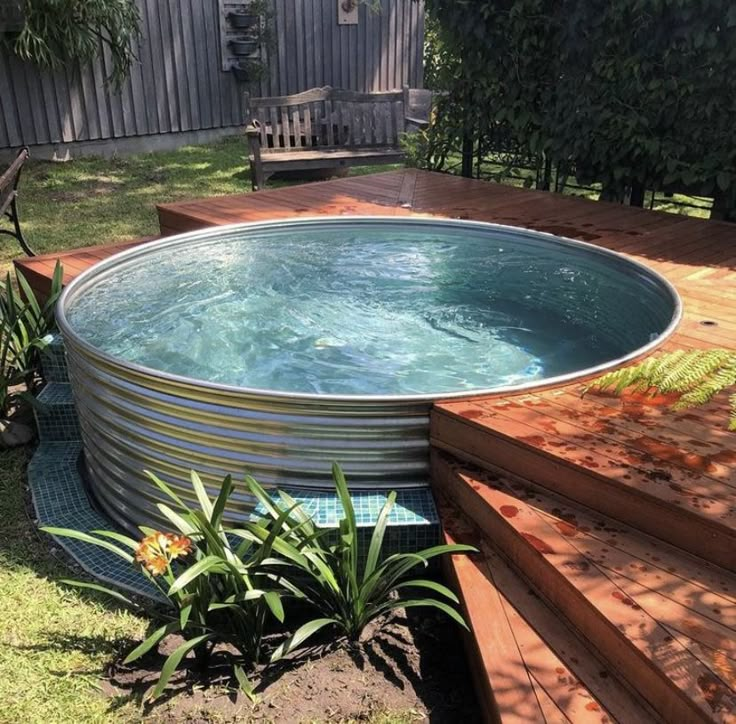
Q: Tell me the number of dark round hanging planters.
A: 3